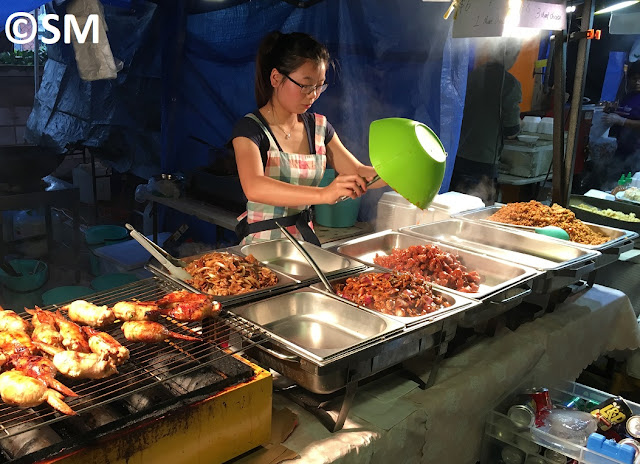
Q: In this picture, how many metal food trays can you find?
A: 7